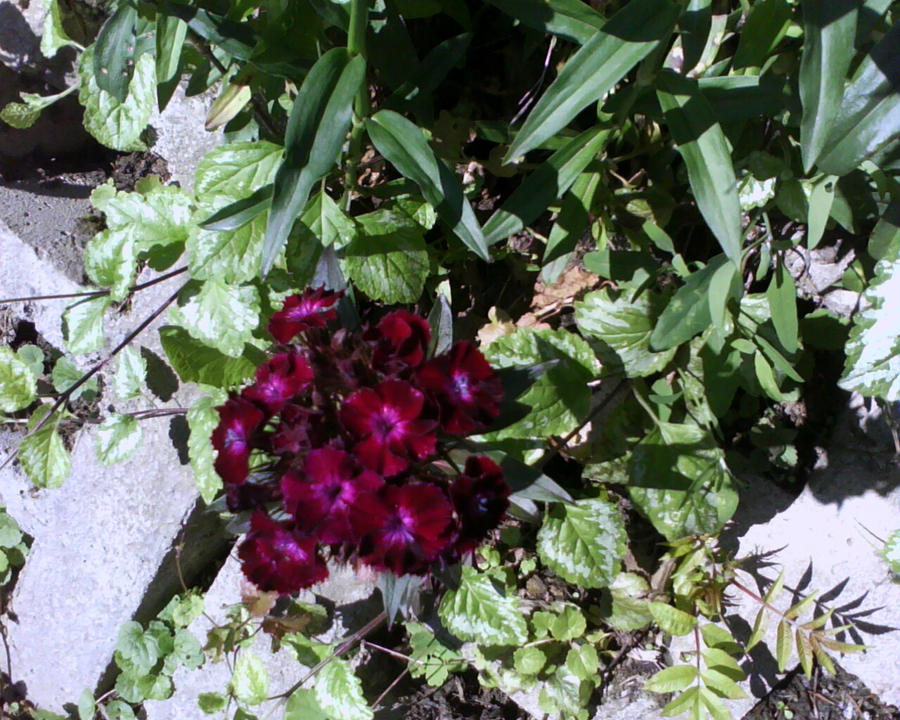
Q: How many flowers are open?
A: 10